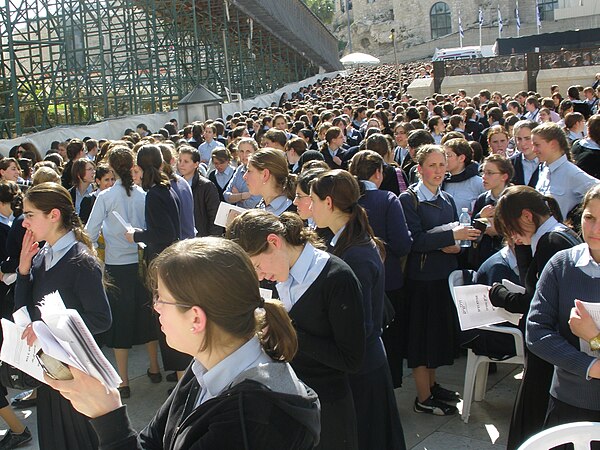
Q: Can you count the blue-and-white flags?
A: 5